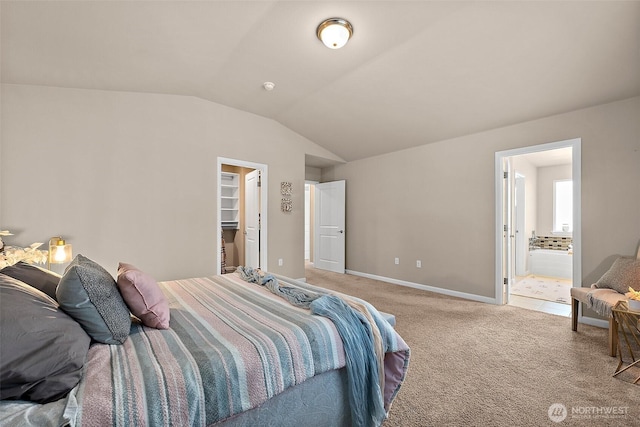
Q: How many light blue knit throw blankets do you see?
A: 1